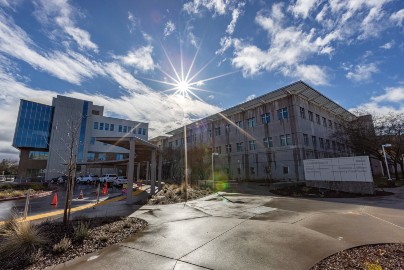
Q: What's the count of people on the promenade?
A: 0